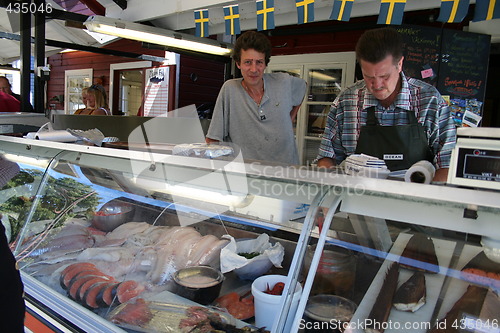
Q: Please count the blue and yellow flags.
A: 8